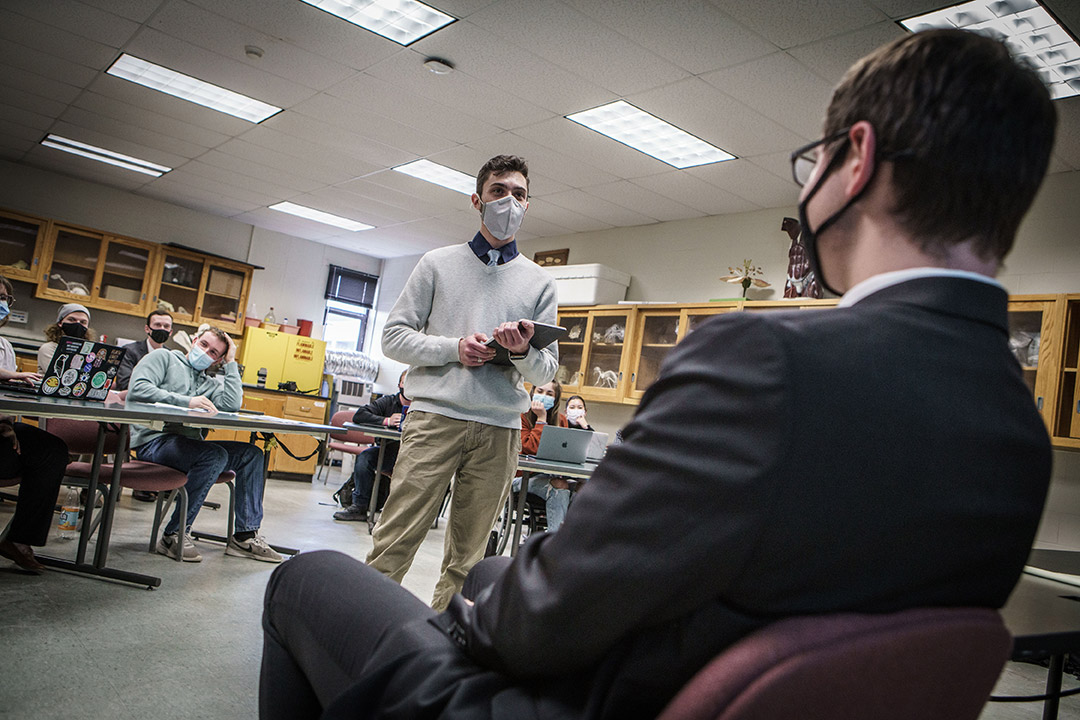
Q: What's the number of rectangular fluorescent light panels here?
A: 7